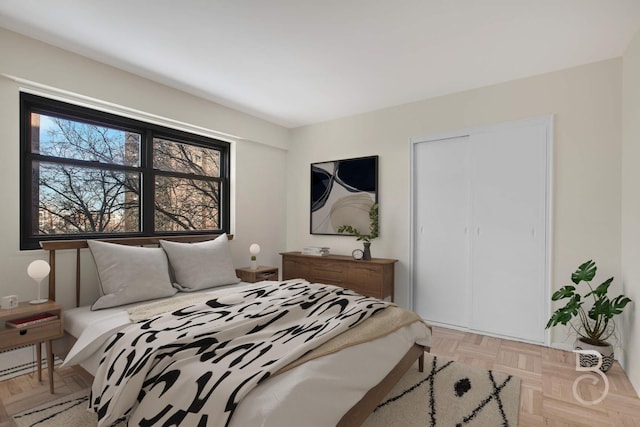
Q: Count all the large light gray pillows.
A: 2